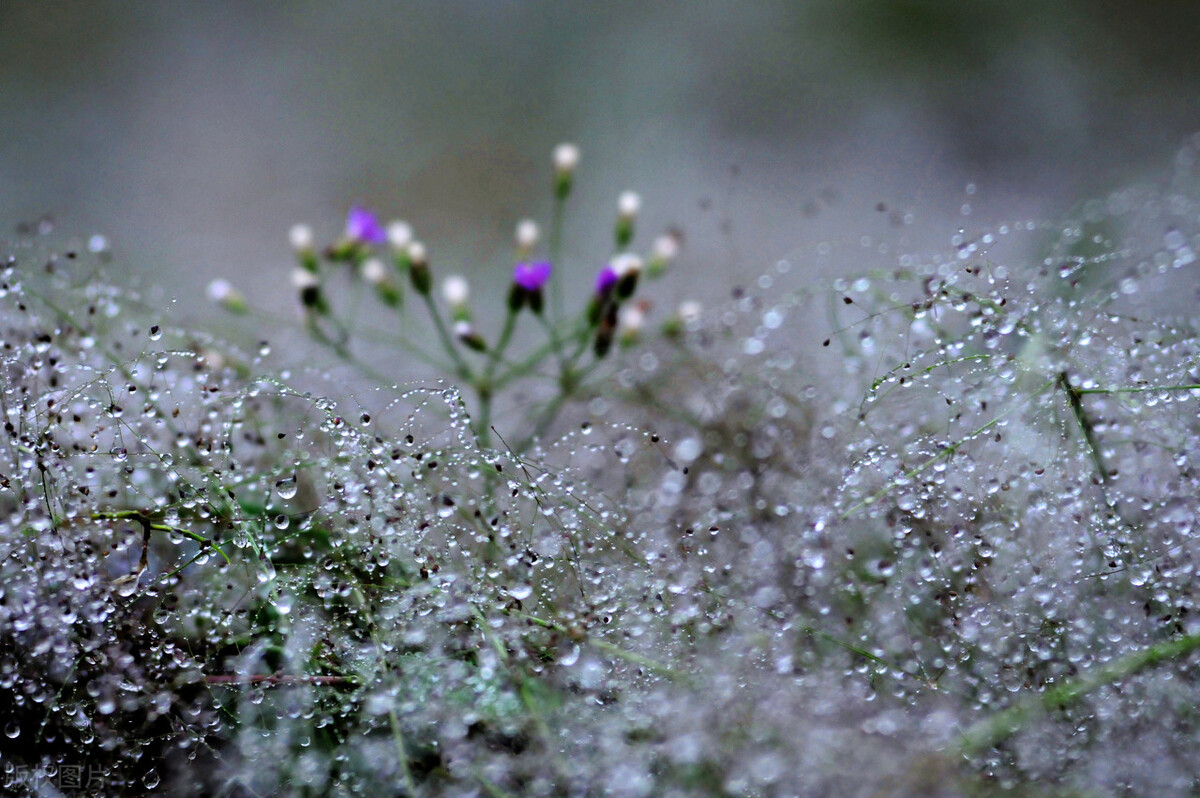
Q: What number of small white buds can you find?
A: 15